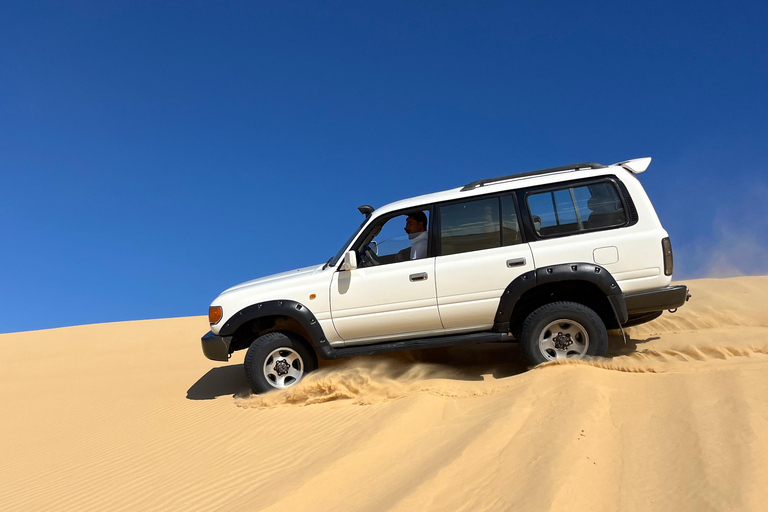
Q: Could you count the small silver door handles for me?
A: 2